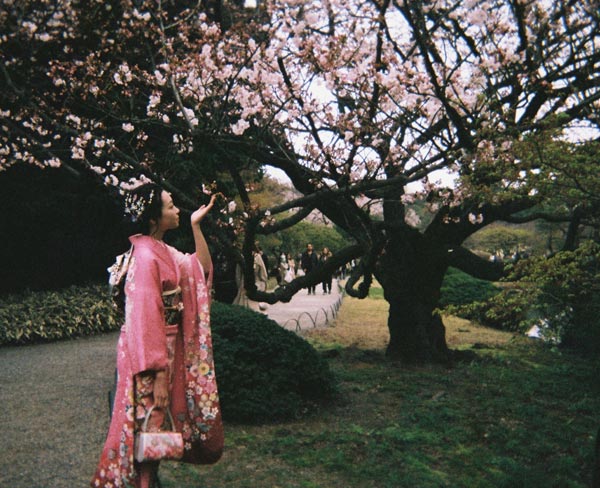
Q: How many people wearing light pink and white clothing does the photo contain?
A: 1